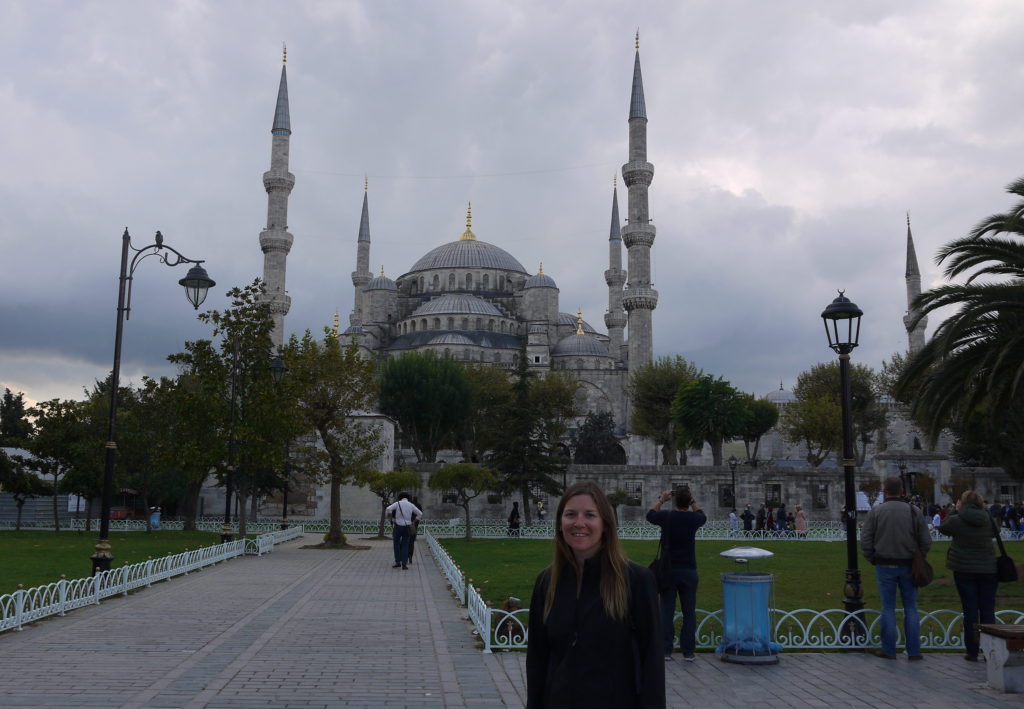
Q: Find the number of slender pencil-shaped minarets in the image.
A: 5